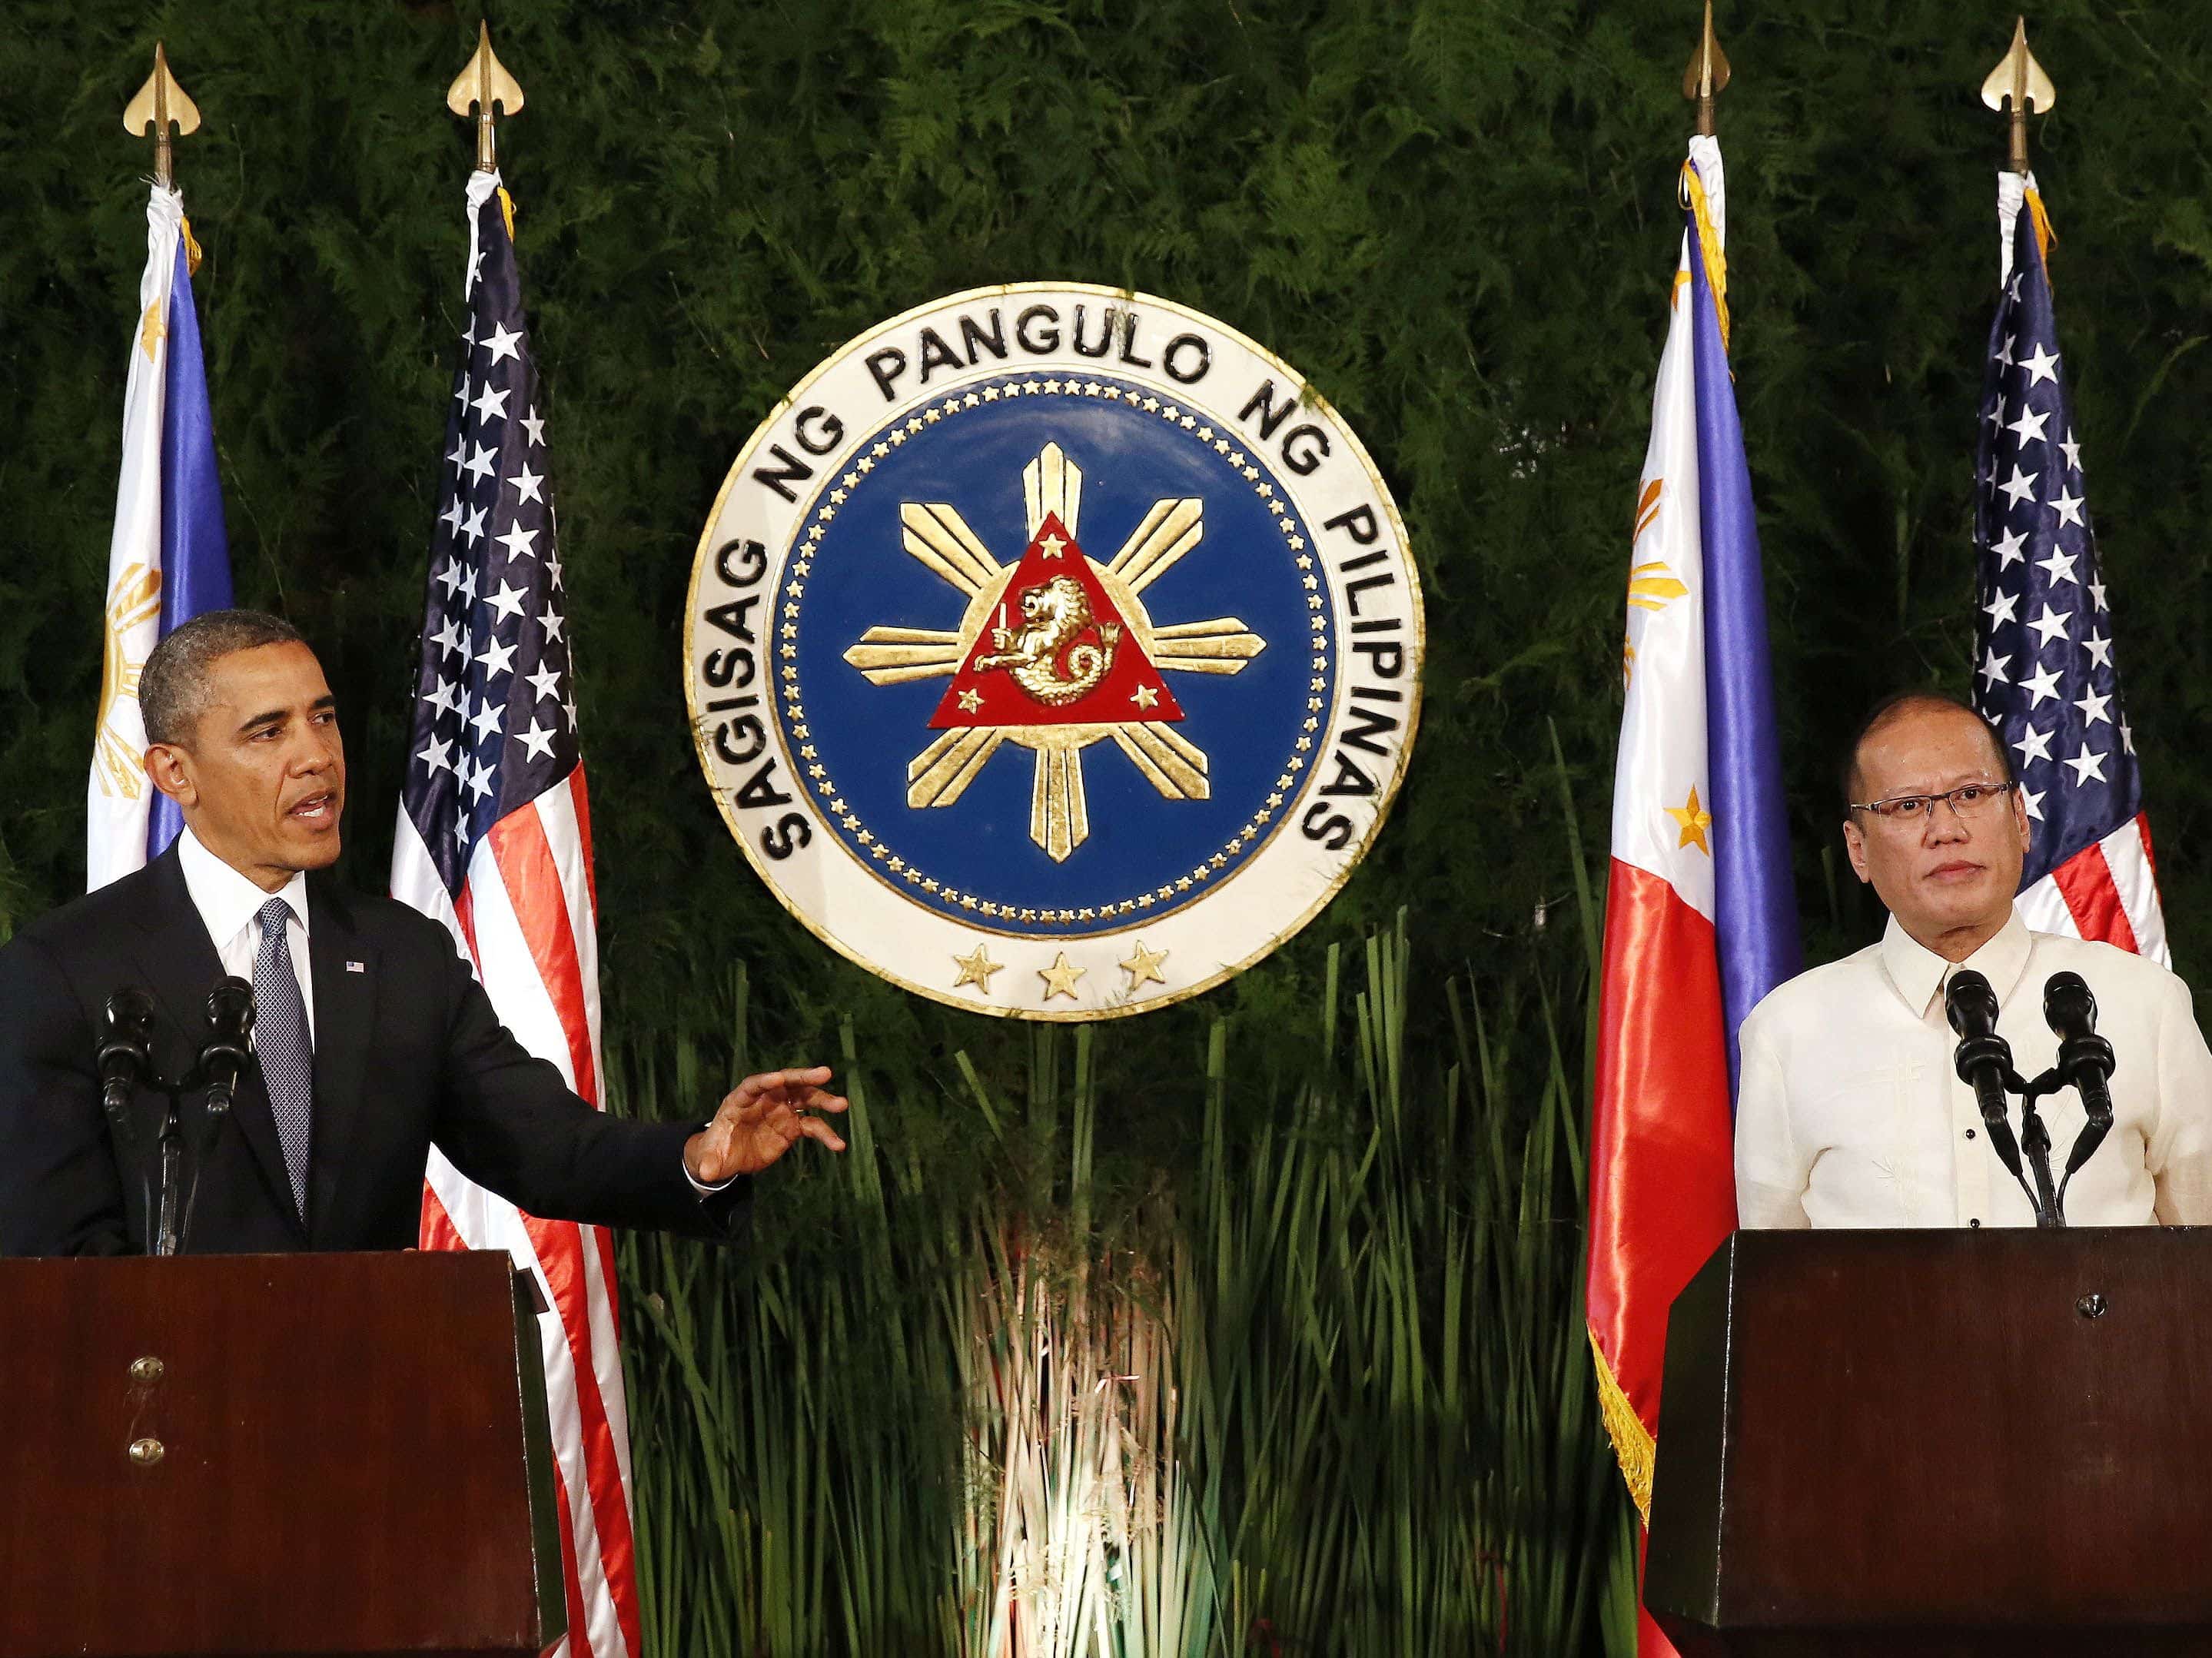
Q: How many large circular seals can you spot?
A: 1